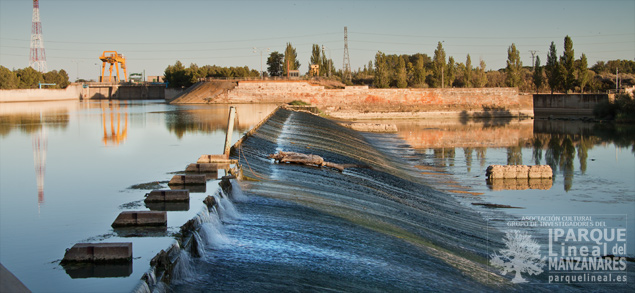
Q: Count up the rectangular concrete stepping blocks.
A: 6